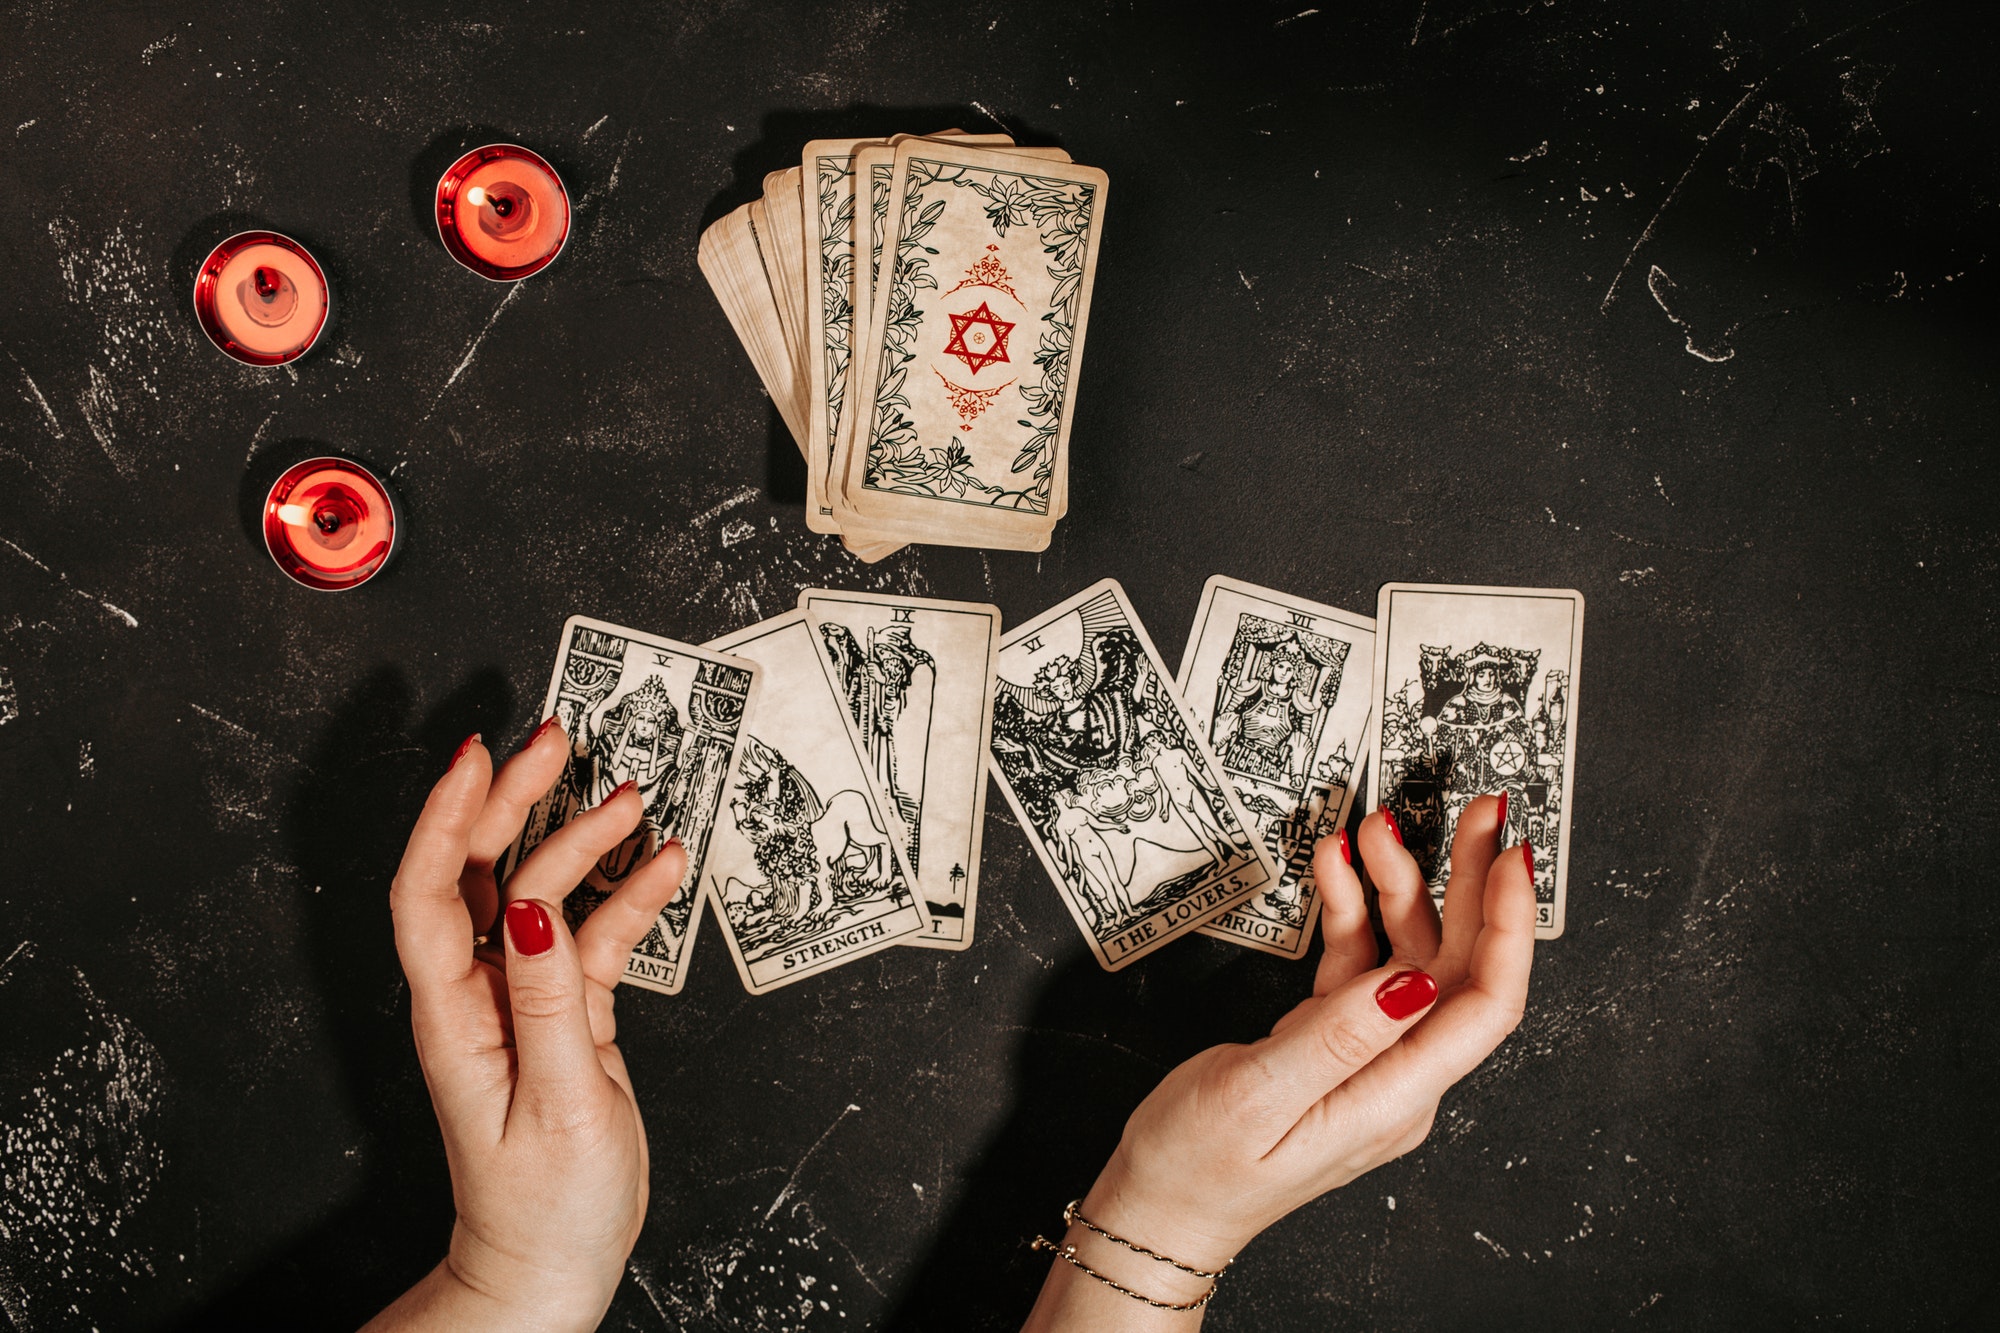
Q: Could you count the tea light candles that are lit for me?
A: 2